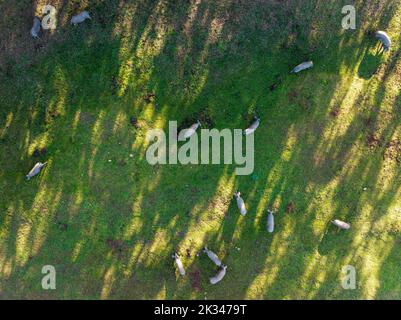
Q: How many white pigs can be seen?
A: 13